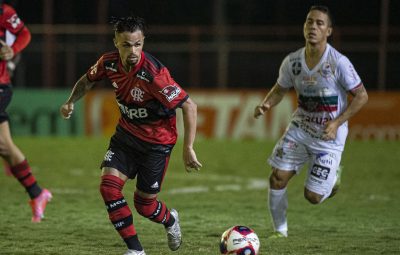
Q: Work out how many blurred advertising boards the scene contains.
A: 2